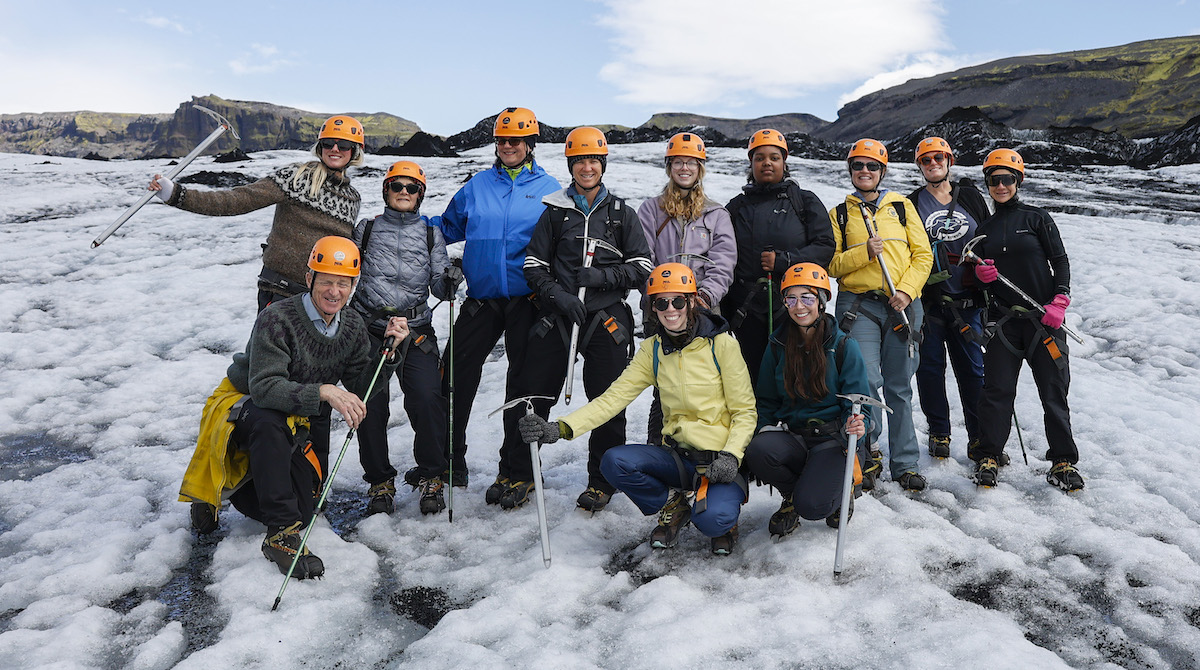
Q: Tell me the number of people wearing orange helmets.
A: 12